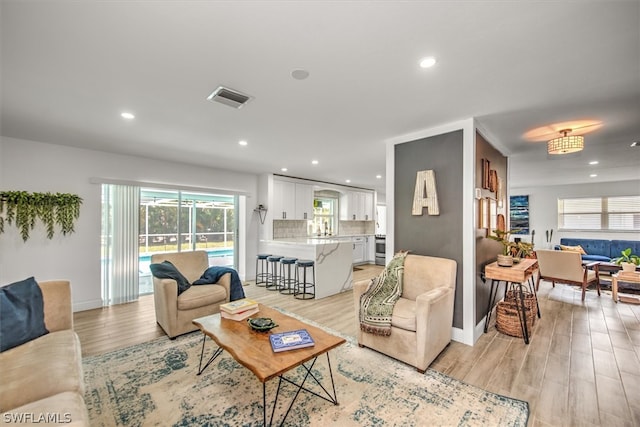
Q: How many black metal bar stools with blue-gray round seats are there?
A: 4